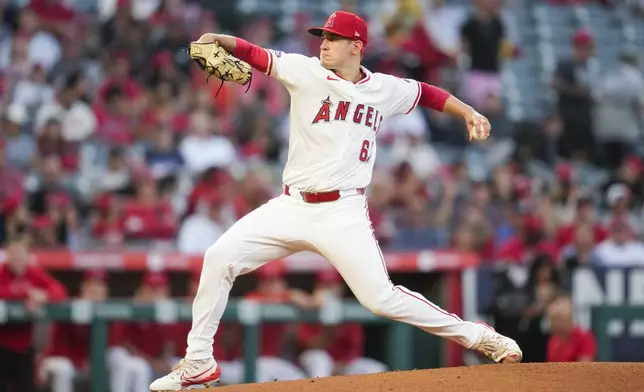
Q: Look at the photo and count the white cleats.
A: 2